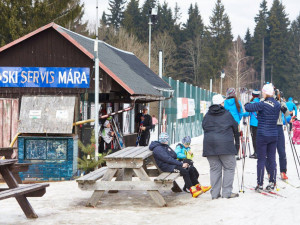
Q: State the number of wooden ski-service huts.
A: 1